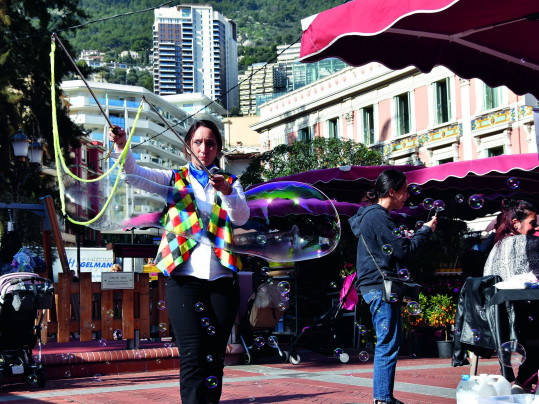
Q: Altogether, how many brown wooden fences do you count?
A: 1